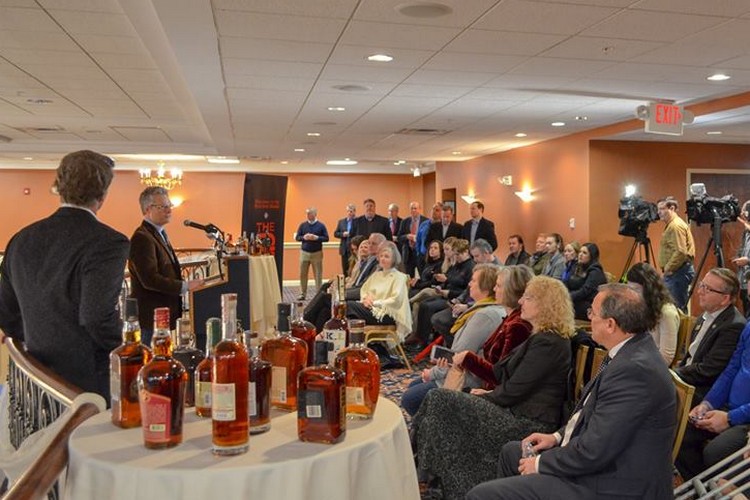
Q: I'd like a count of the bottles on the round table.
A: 11